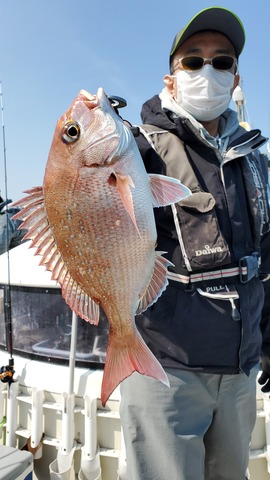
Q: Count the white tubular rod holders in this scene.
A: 4